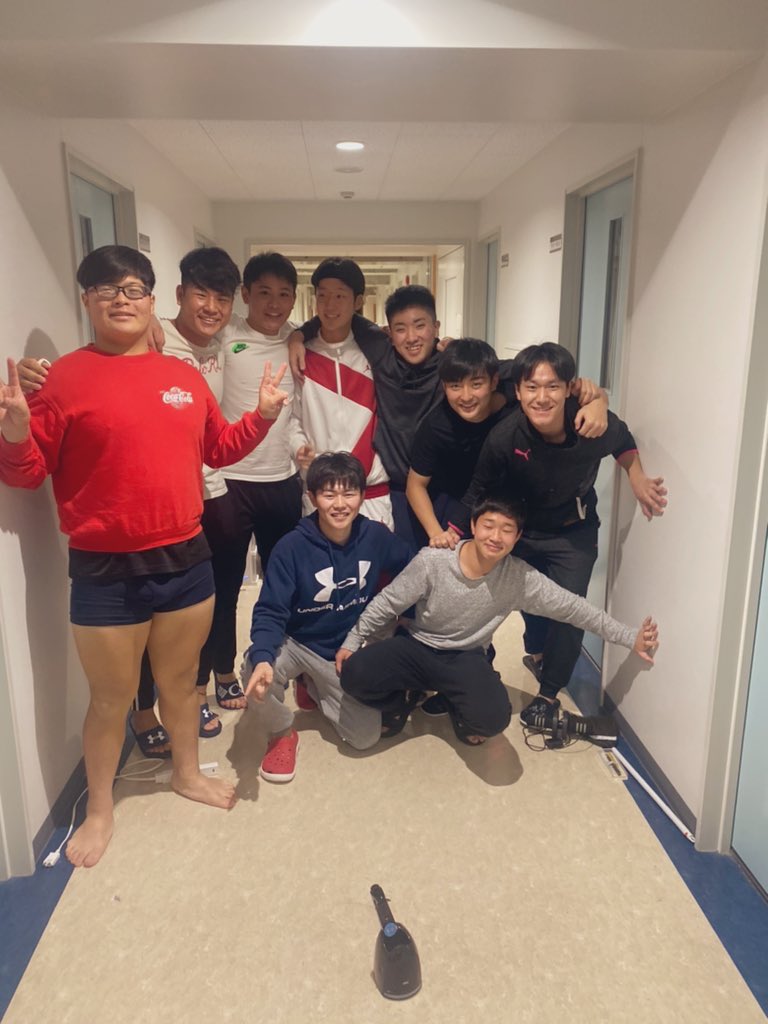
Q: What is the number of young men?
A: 9